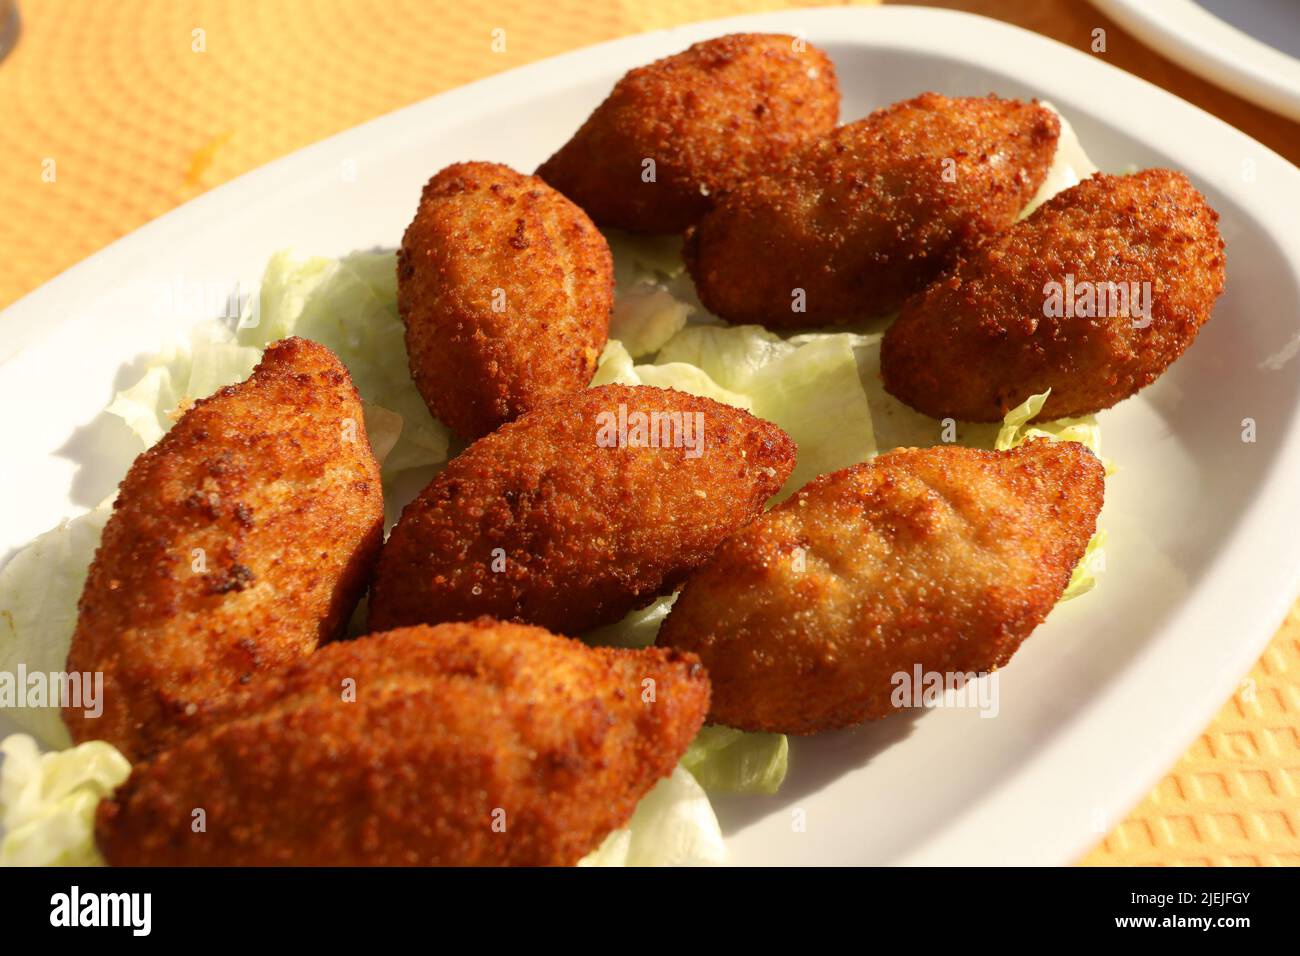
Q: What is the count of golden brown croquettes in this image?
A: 8